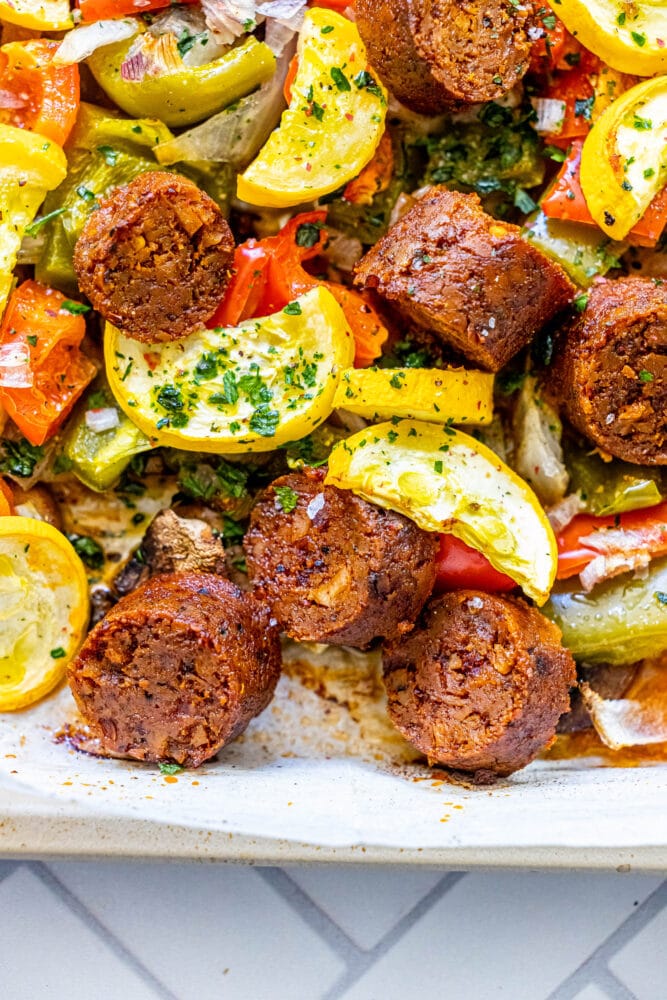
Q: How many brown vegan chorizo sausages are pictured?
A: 7